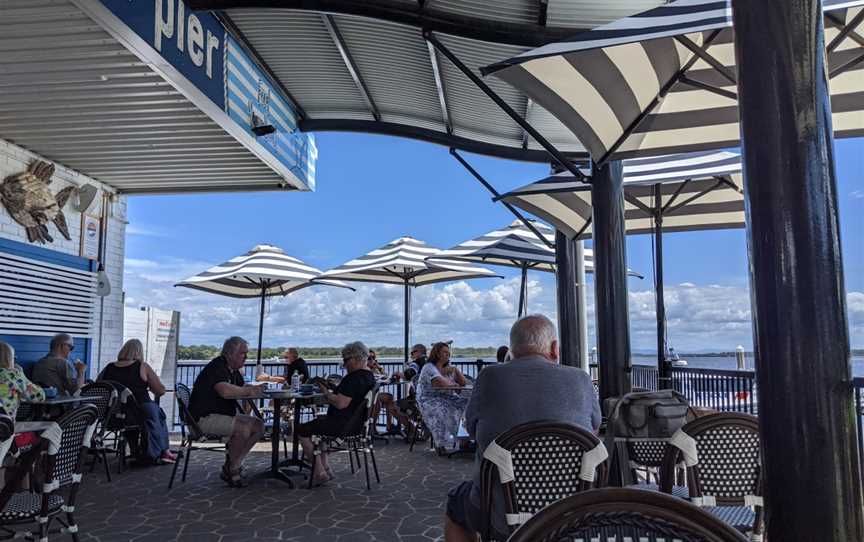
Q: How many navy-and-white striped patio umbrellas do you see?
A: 5